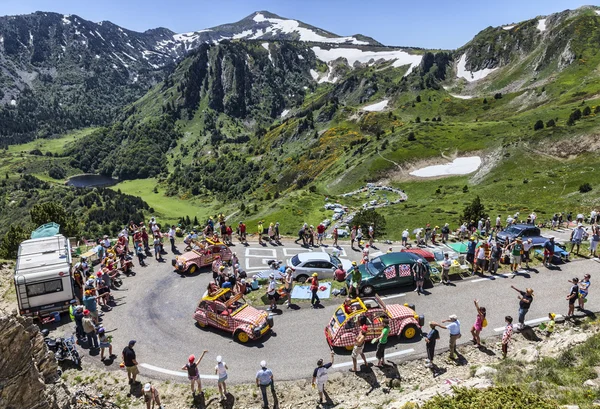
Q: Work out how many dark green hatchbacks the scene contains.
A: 1